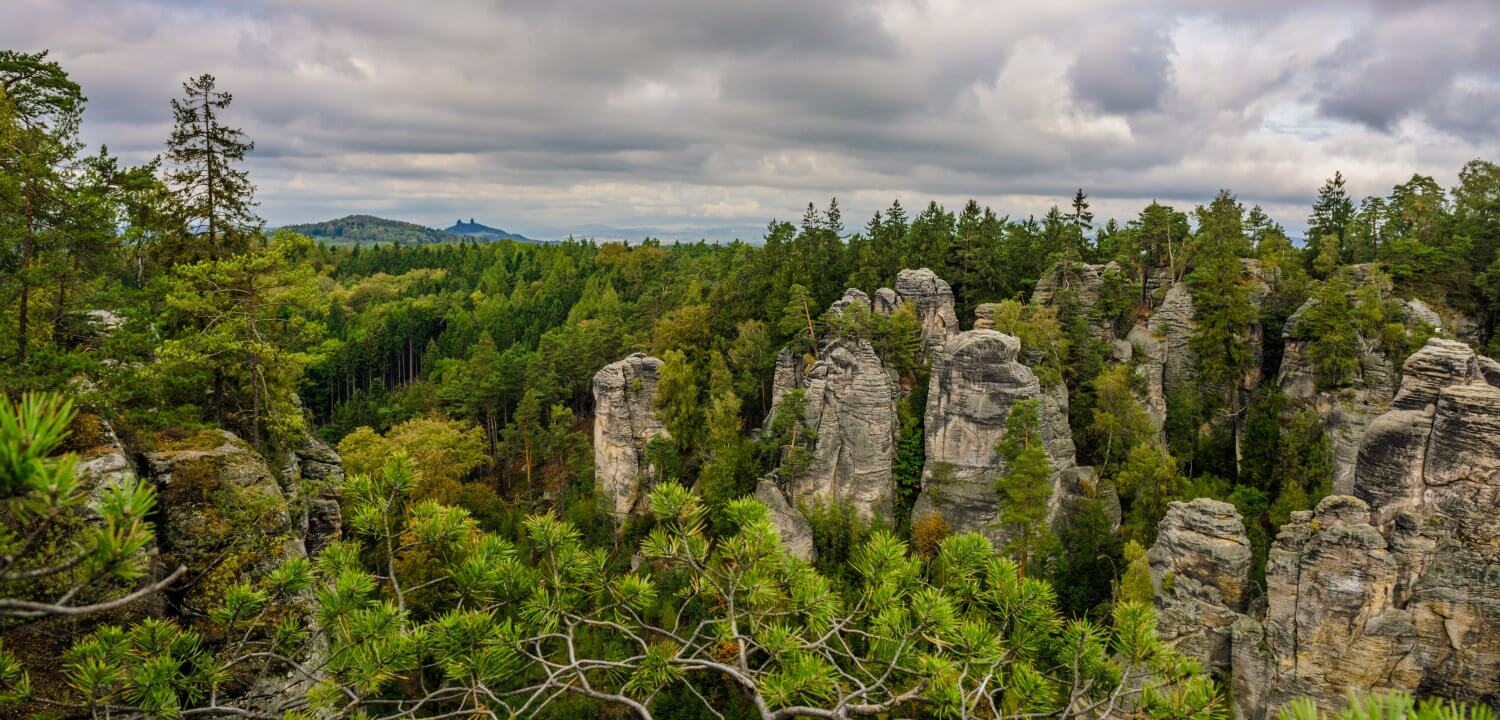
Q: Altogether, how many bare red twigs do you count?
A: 0